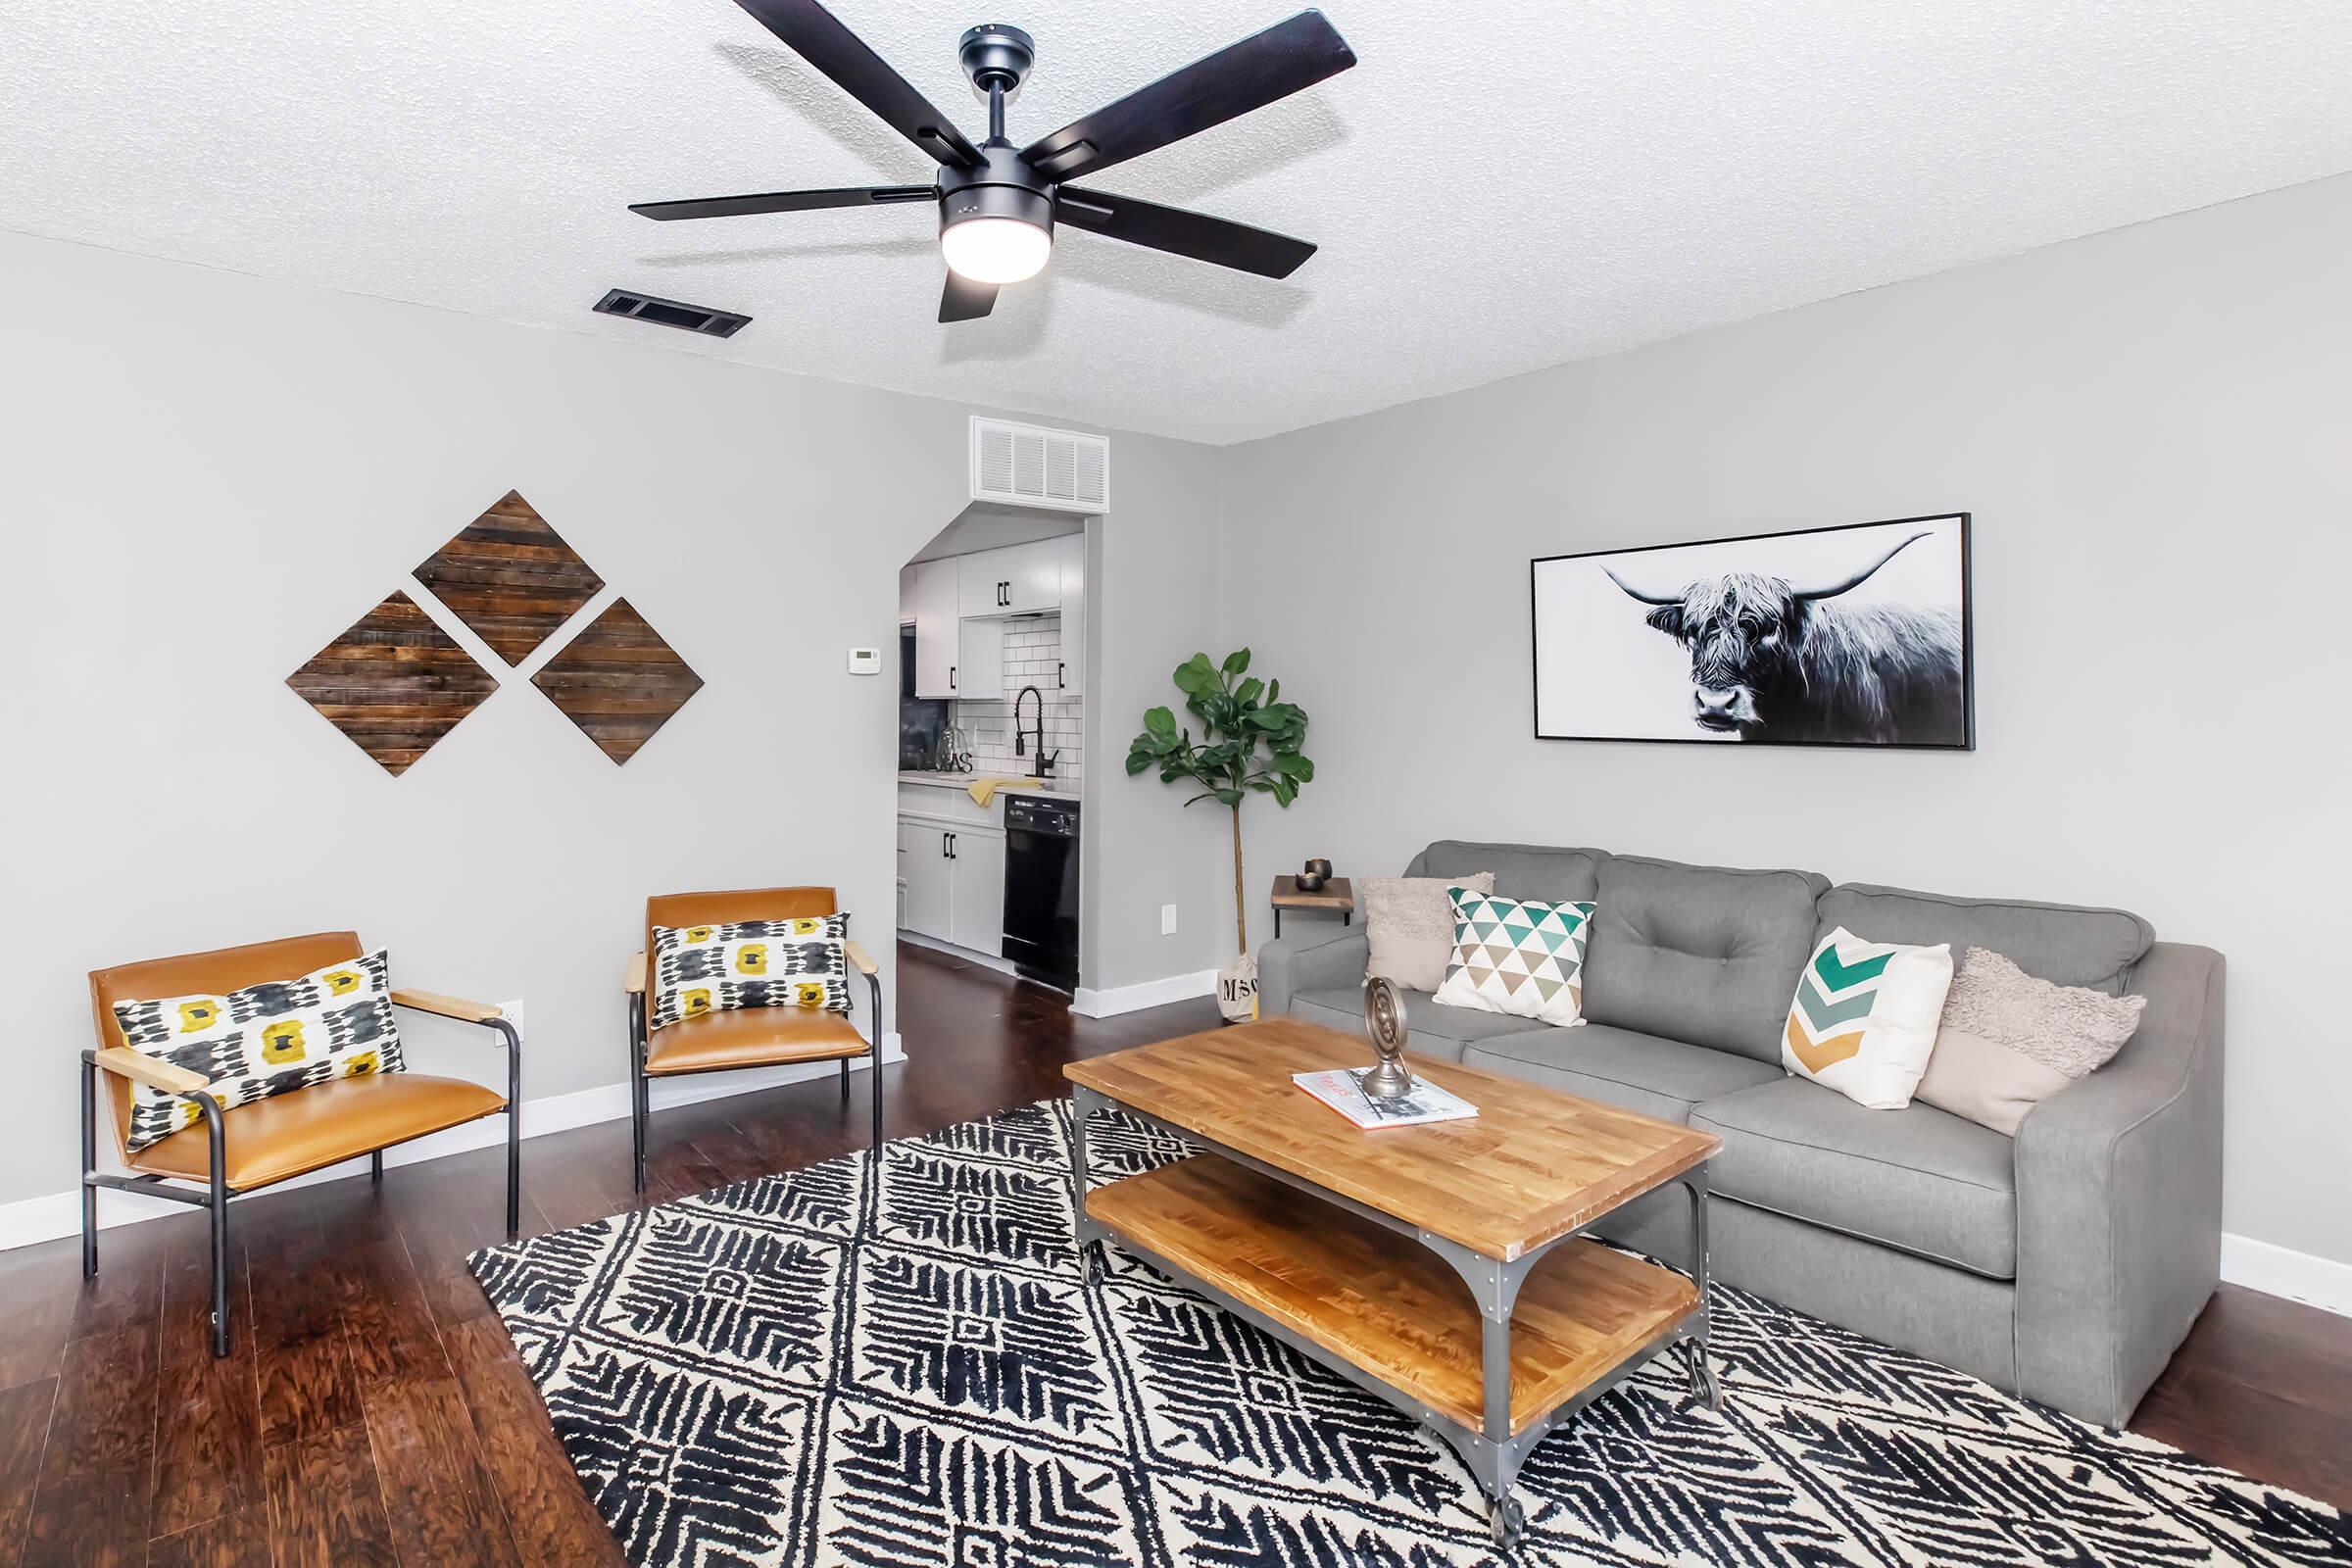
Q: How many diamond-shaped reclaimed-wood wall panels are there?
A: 3